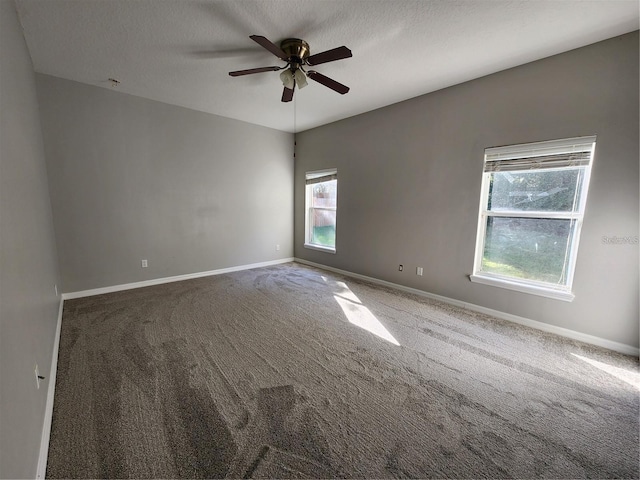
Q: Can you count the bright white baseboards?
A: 3